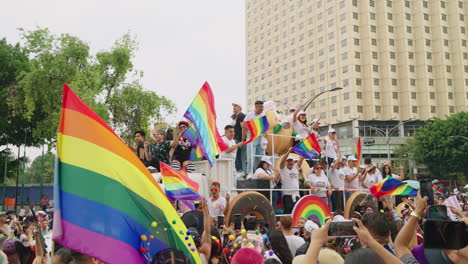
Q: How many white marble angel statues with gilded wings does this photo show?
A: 0